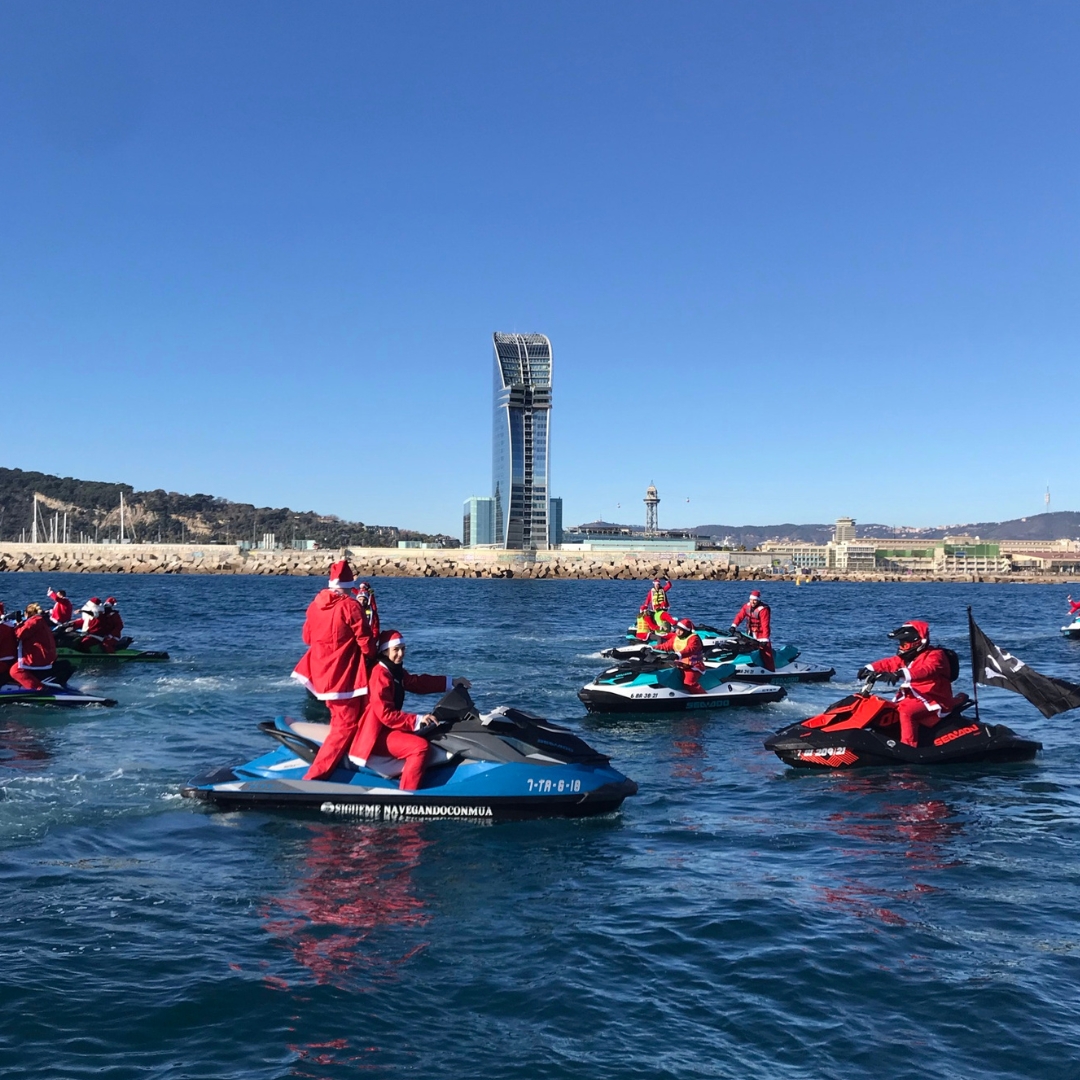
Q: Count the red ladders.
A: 0